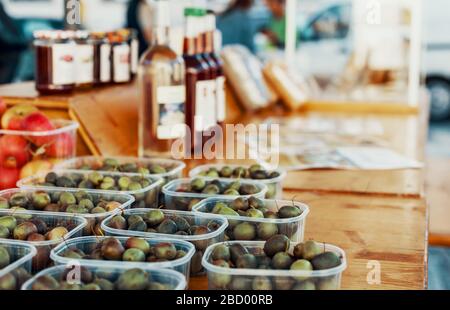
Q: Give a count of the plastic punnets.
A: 13